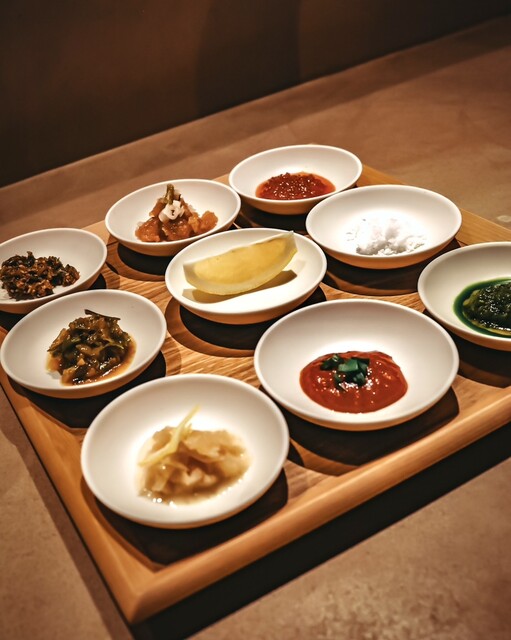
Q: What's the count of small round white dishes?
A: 9